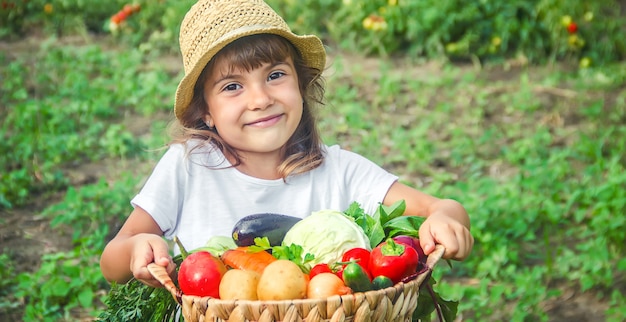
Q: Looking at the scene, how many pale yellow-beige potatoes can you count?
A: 2